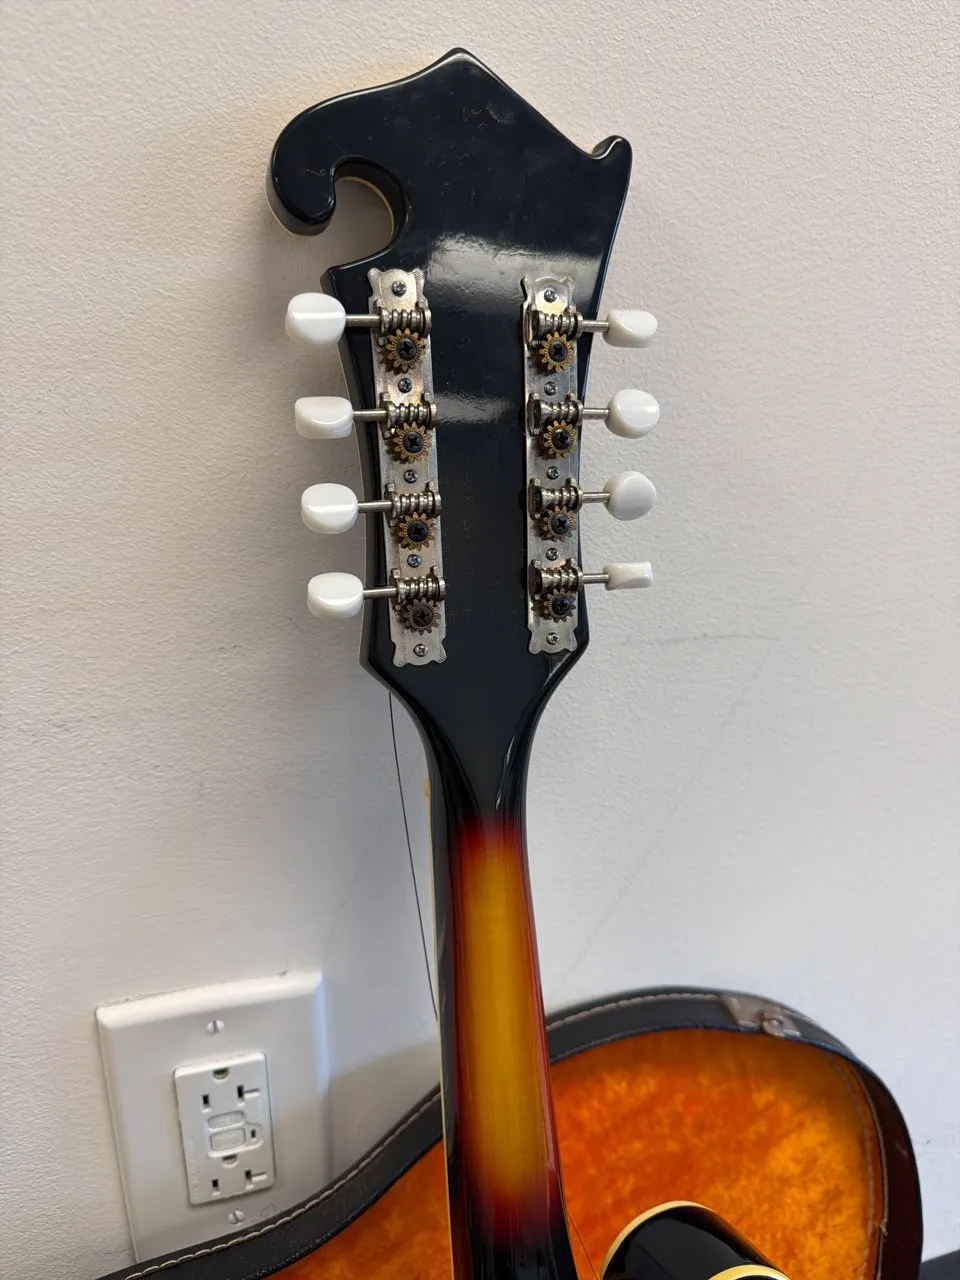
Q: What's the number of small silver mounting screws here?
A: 10